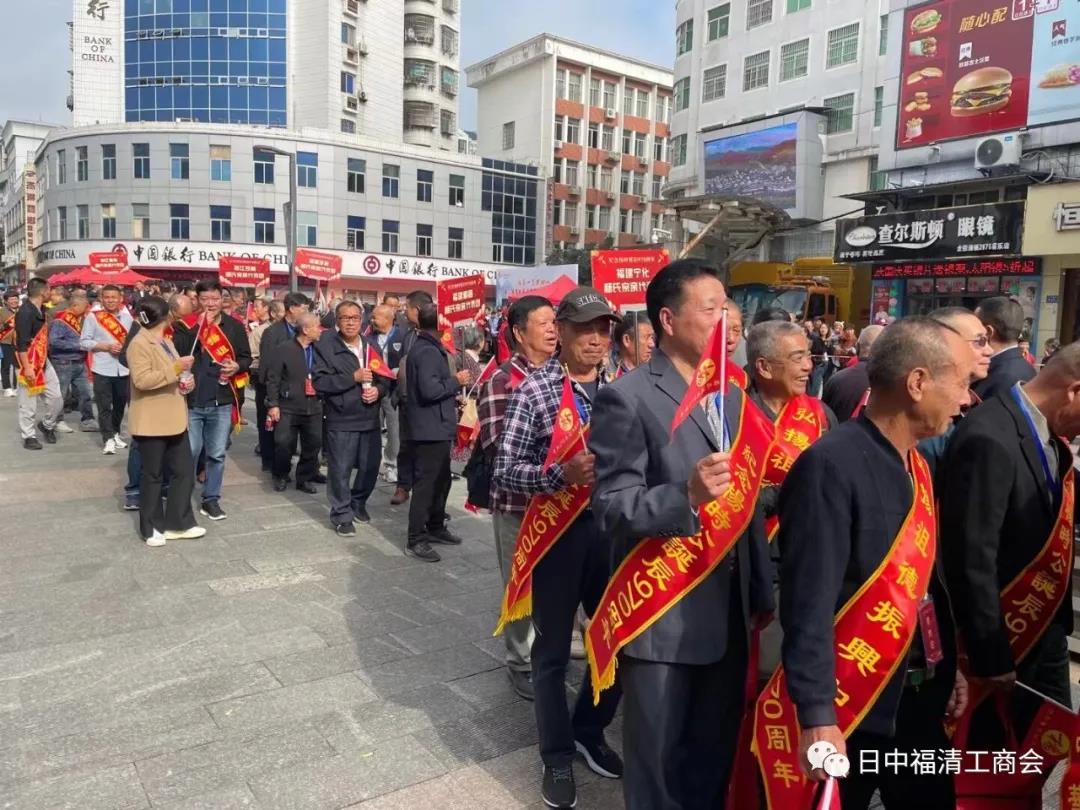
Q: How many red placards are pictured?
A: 5